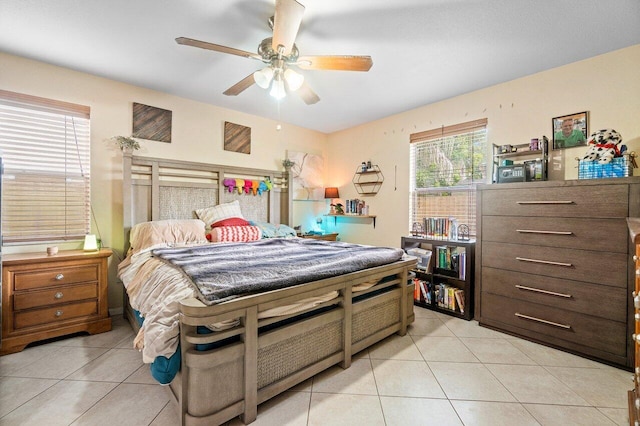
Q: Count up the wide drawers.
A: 5